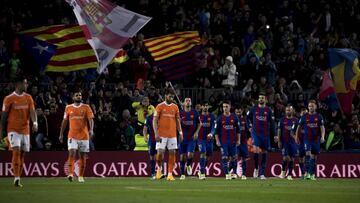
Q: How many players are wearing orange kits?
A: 3